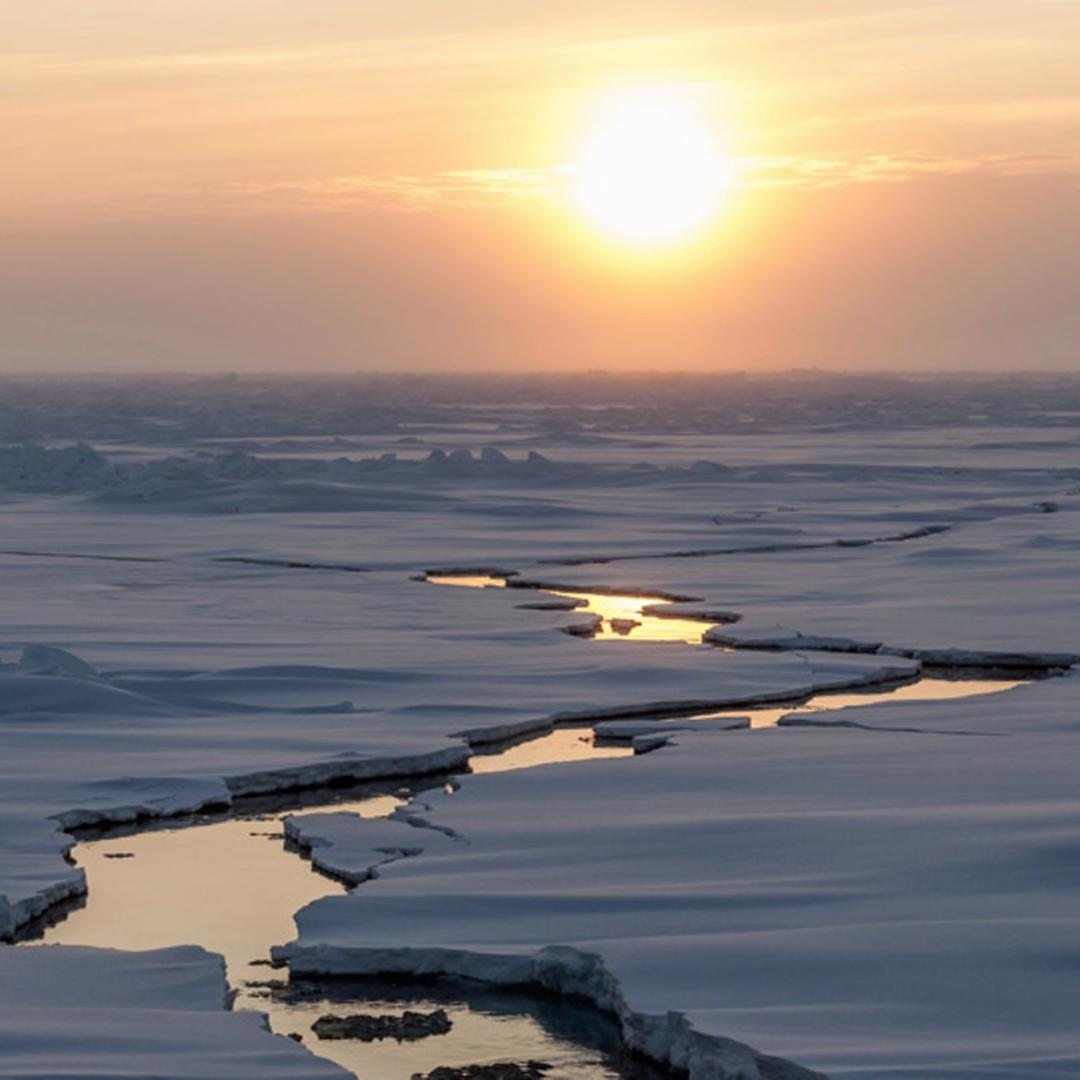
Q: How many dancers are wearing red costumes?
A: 0